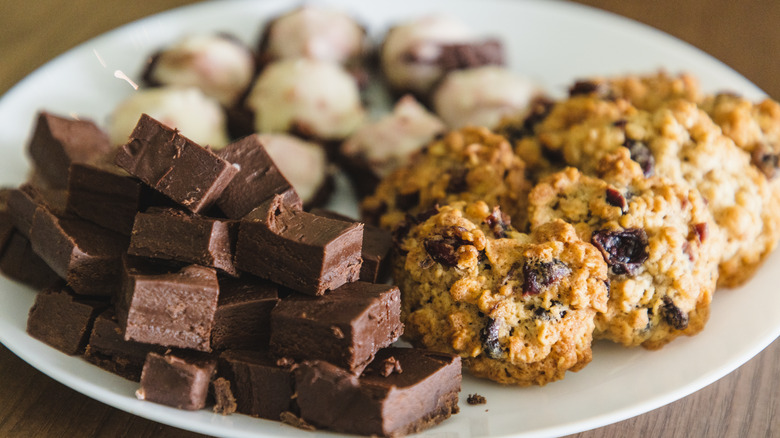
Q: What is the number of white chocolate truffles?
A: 8